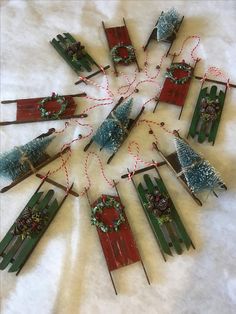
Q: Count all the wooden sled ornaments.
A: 12